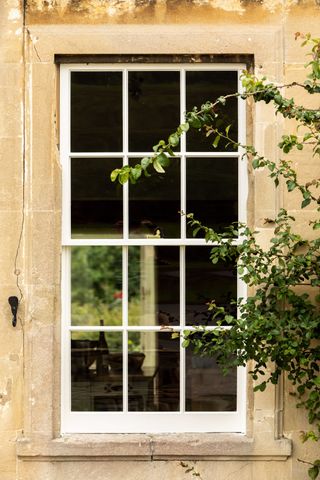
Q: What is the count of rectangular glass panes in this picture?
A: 12